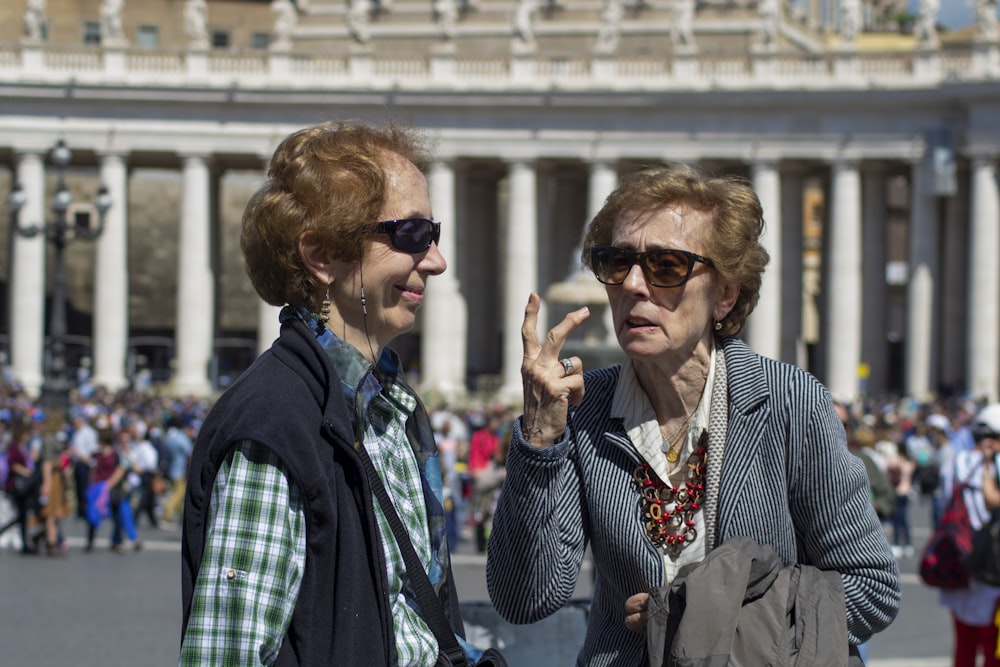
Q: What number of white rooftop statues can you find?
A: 13